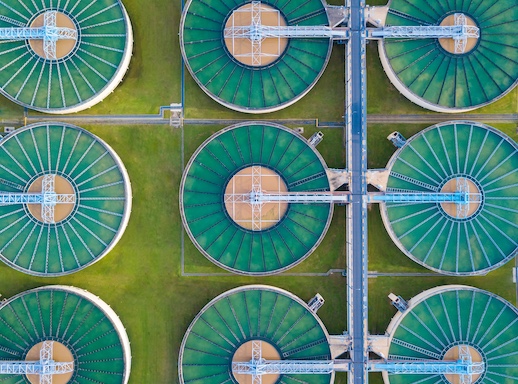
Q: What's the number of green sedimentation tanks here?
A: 9